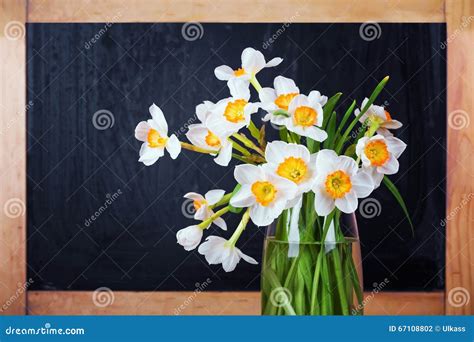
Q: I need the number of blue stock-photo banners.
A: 1